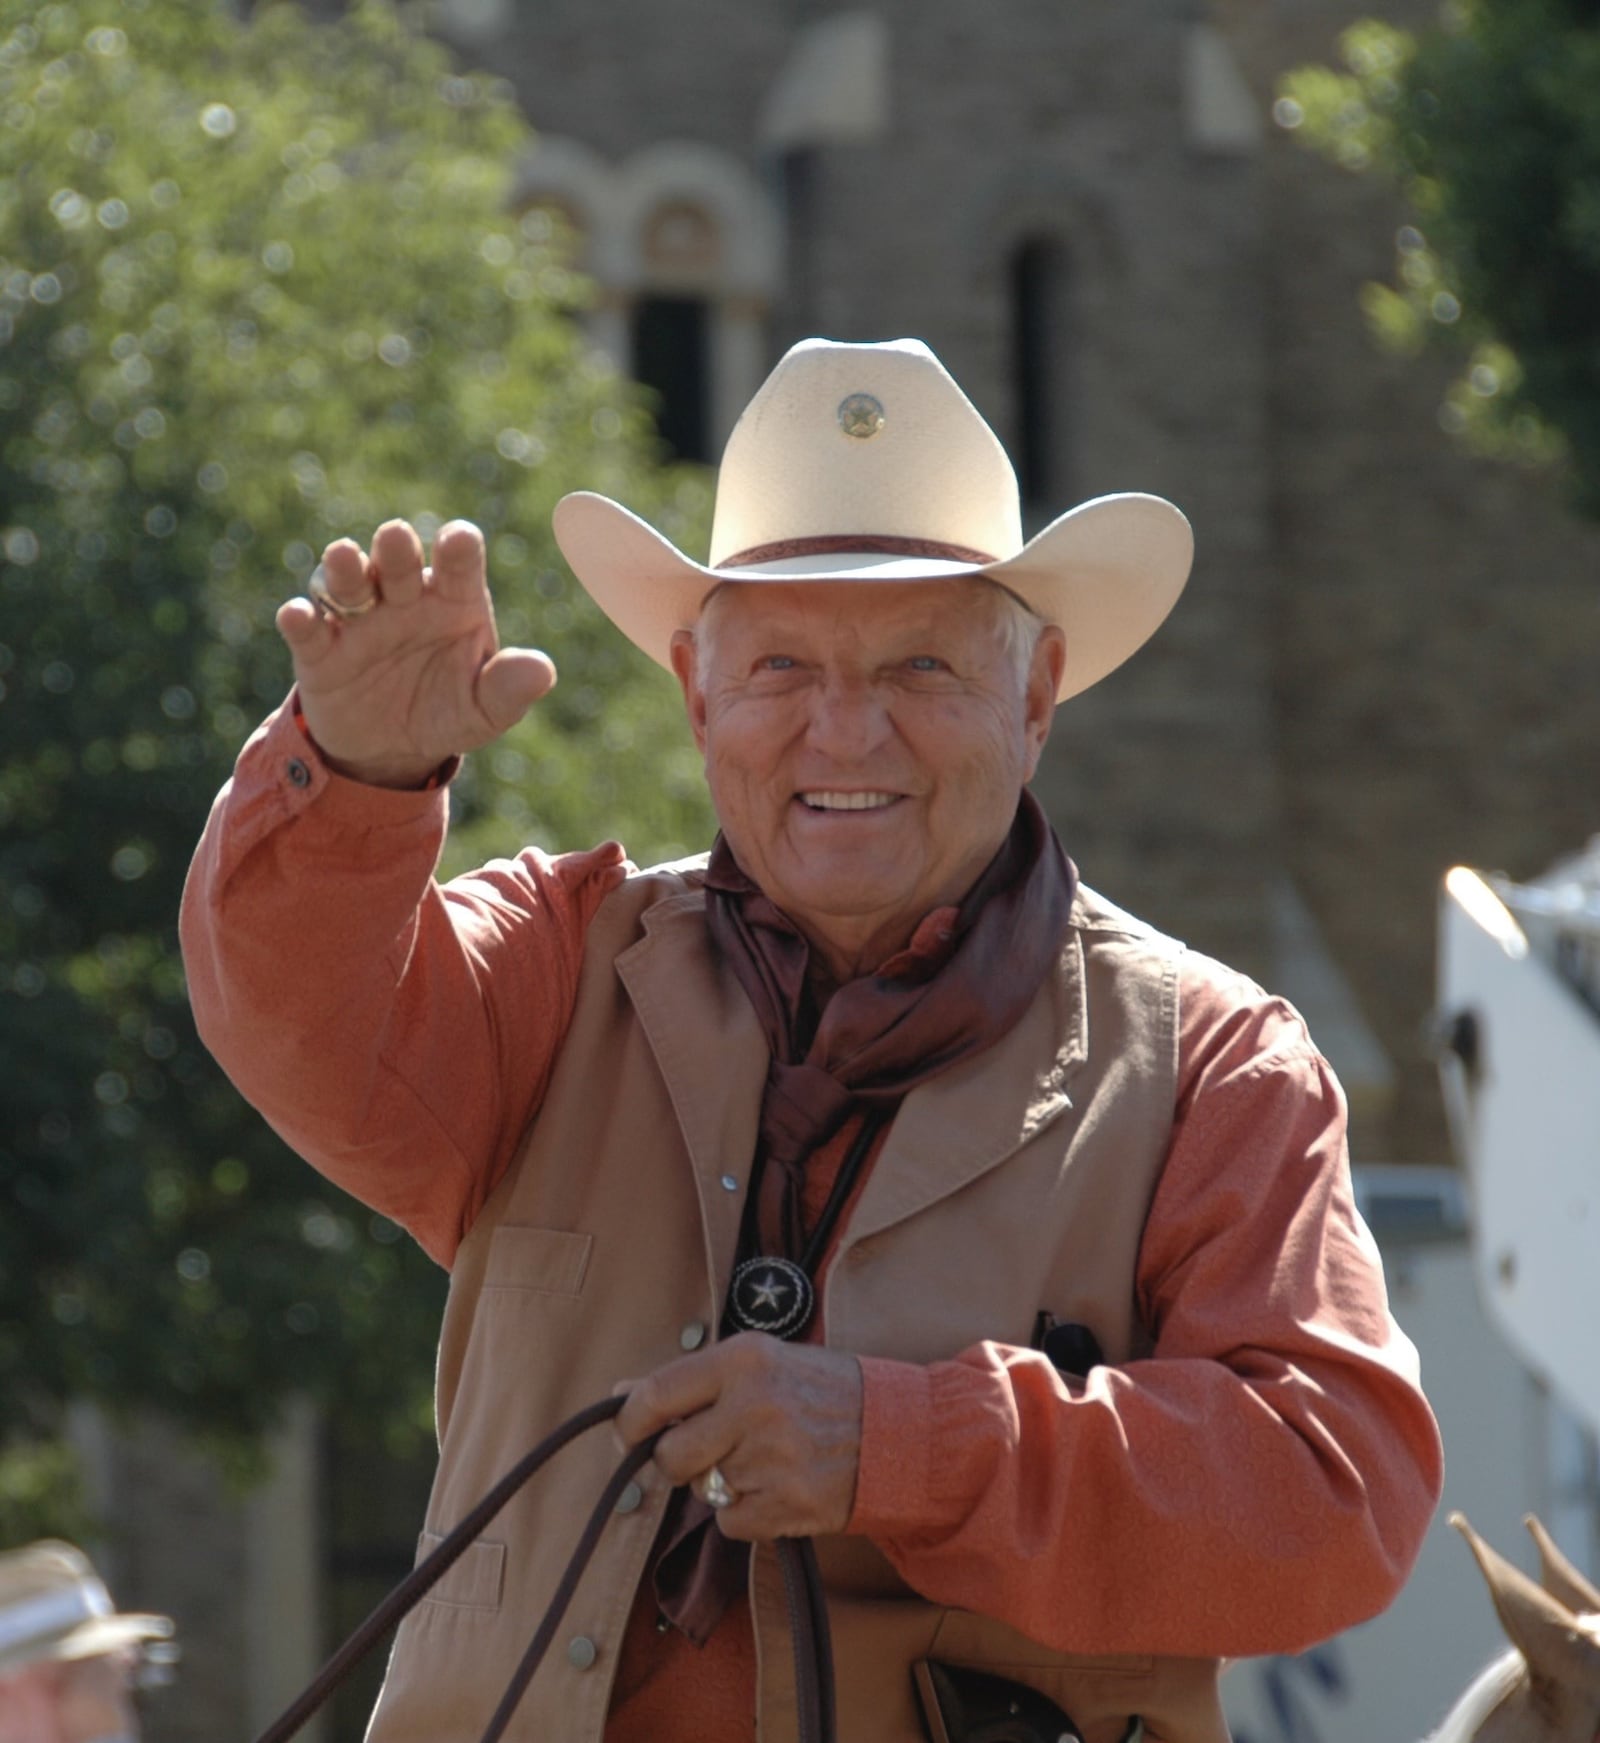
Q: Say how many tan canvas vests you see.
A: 1